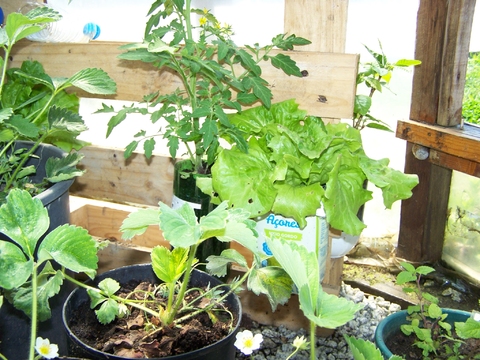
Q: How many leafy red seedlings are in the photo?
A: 0